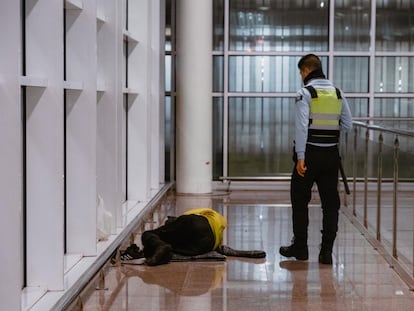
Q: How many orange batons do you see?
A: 0